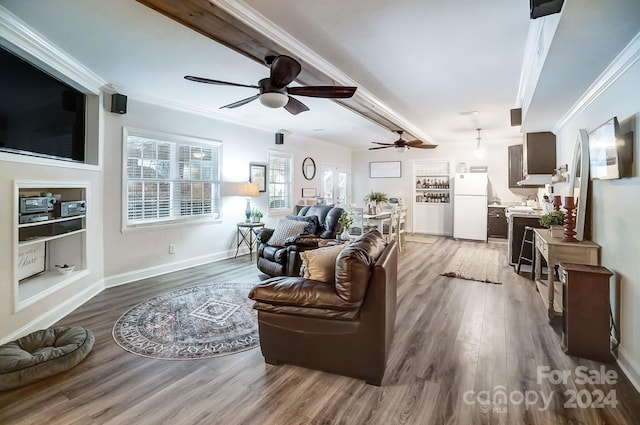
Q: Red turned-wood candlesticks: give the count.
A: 2